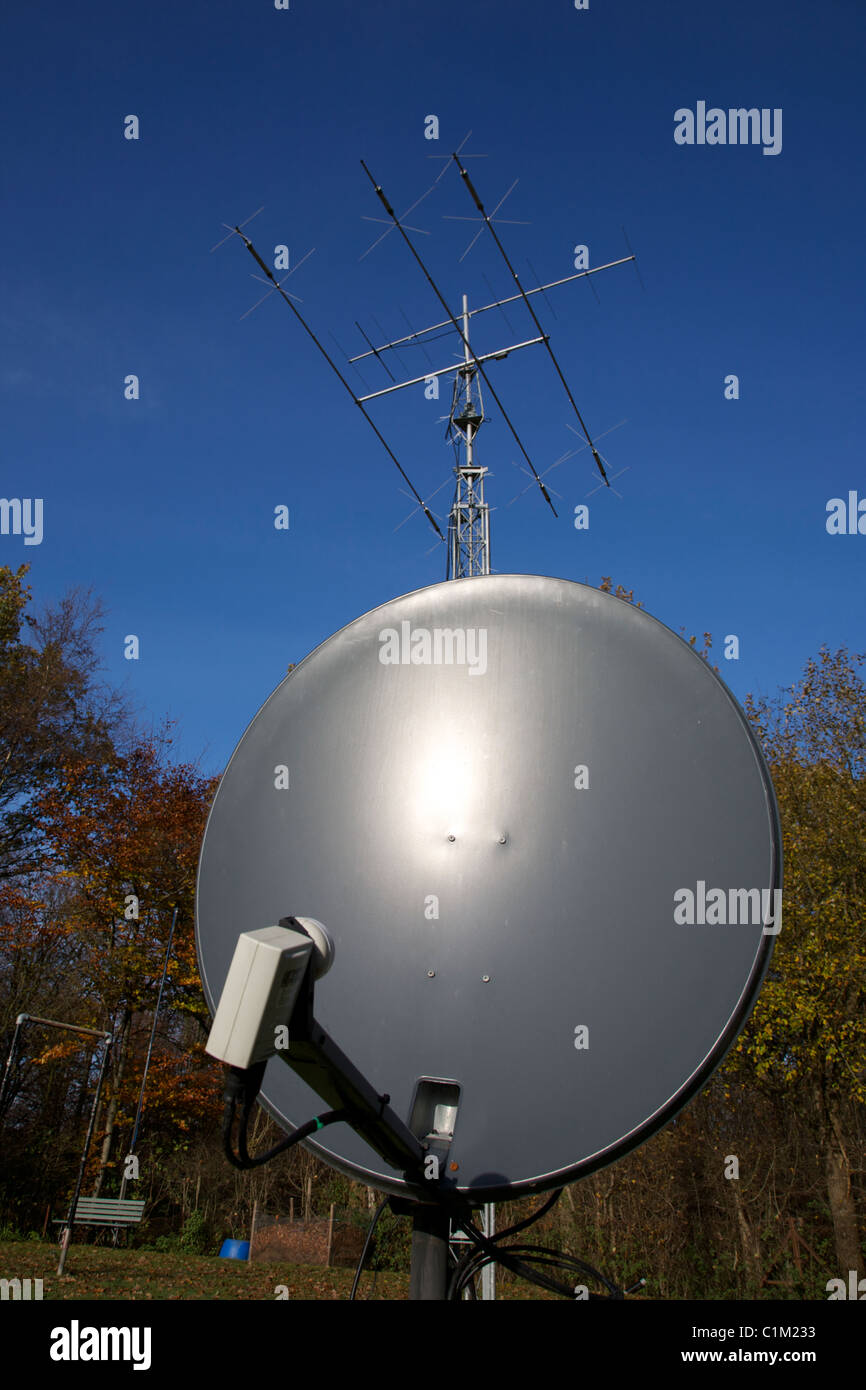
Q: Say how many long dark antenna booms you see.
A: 3